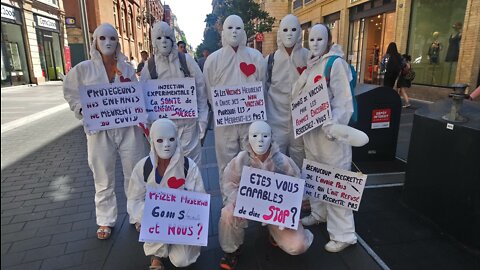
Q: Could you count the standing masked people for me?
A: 5